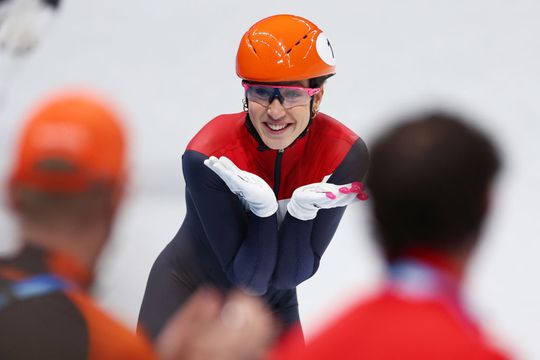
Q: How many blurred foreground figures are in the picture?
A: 2